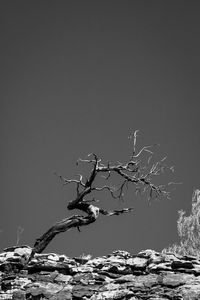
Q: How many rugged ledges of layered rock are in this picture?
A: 1